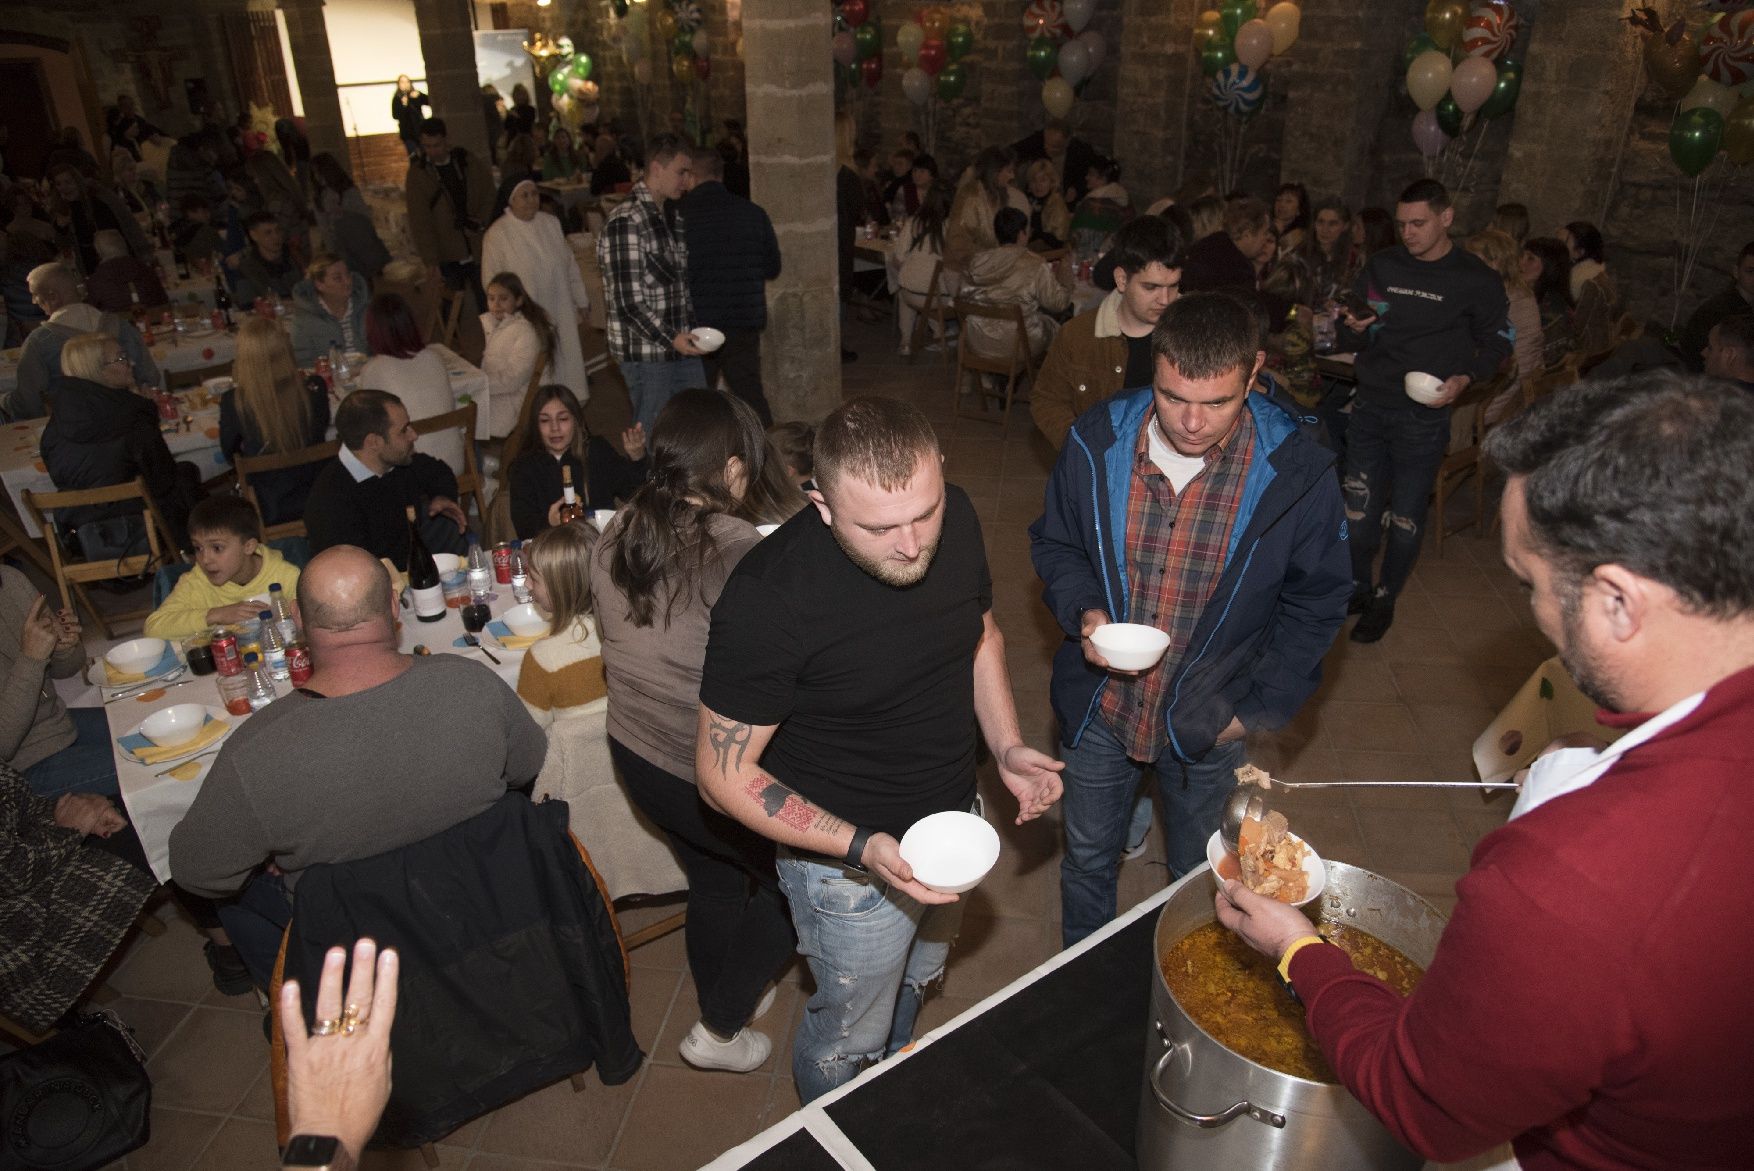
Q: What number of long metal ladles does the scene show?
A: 1